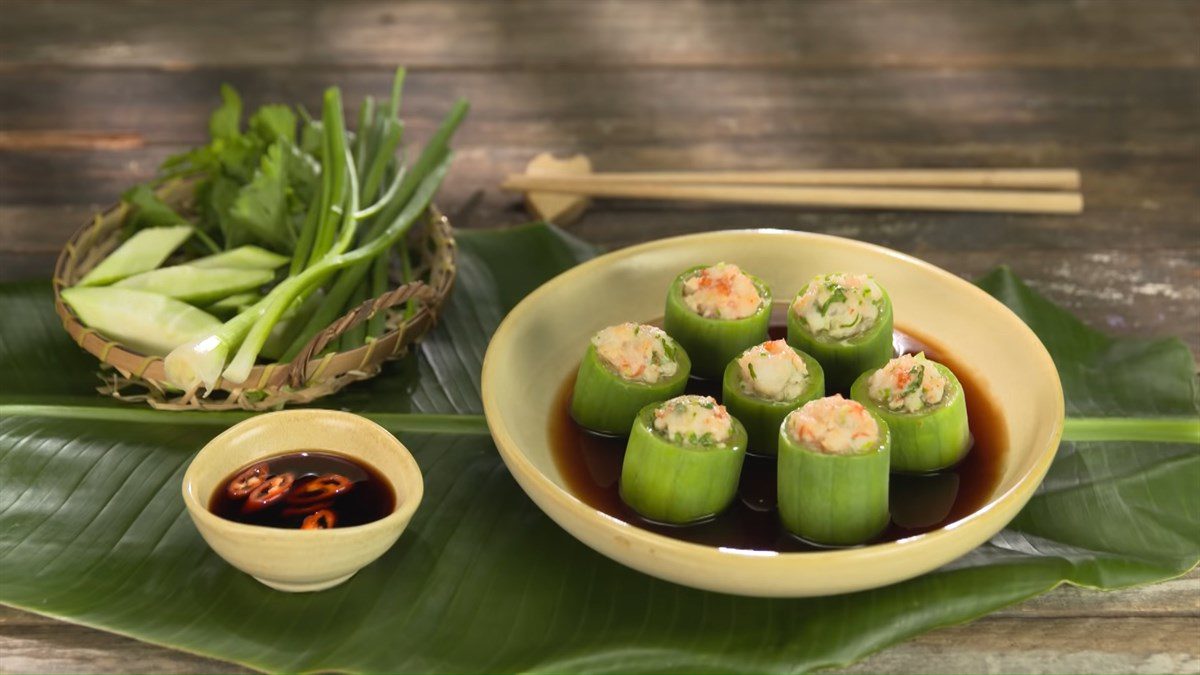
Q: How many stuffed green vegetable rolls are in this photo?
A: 7